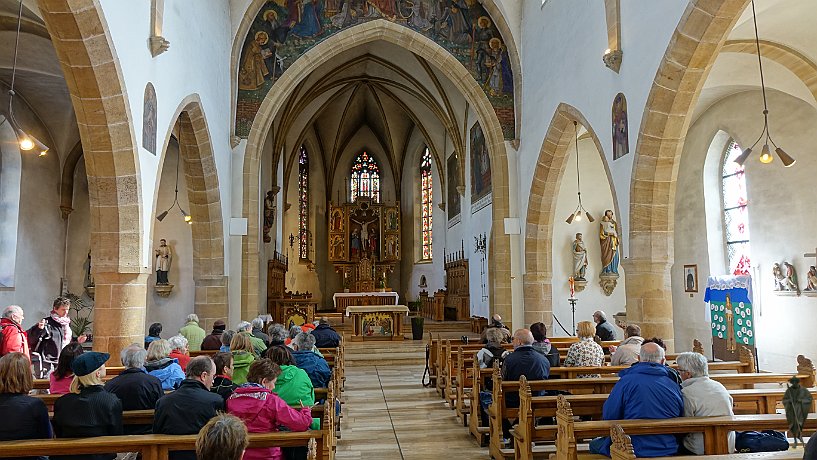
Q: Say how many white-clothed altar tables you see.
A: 2